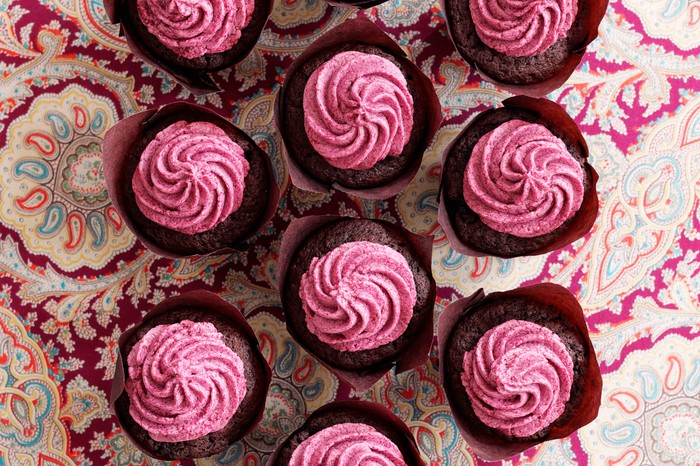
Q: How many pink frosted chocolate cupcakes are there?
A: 9